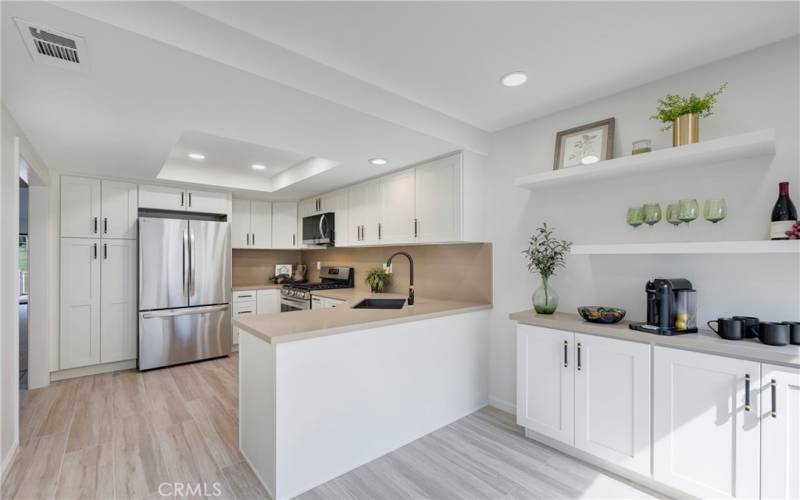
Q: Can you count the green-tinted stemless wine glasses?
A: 5